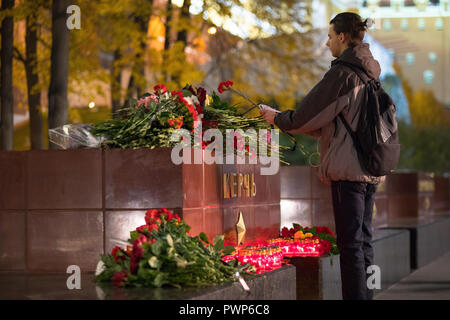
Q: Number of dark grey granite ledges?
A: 3